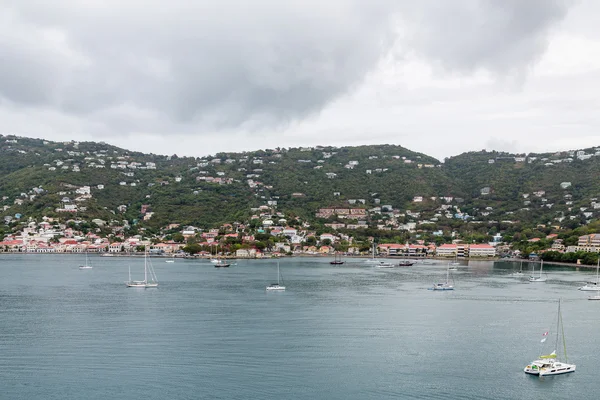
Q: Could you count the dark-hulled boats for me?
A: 3